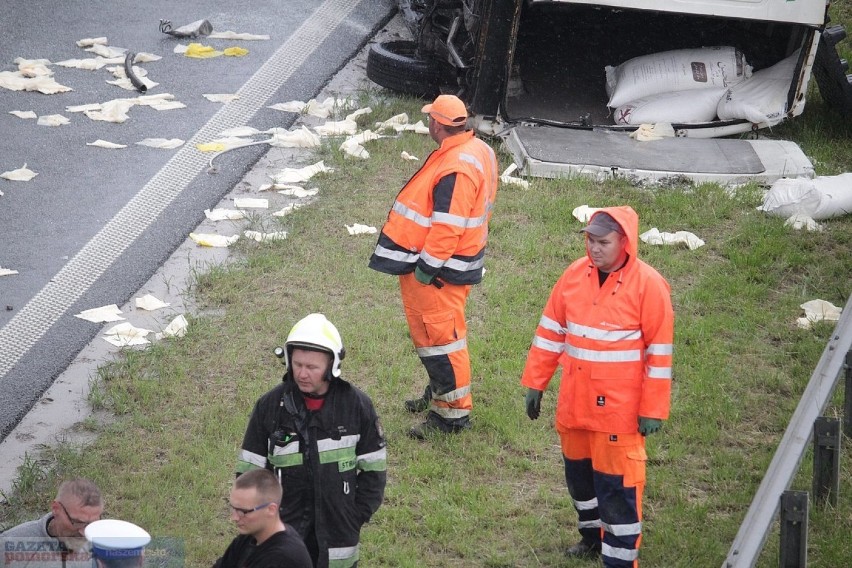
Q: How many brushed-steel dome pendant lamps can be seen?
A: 0